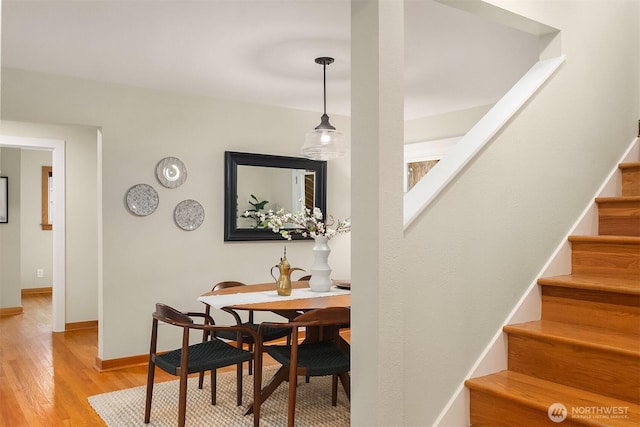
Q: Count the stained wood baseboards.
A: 4